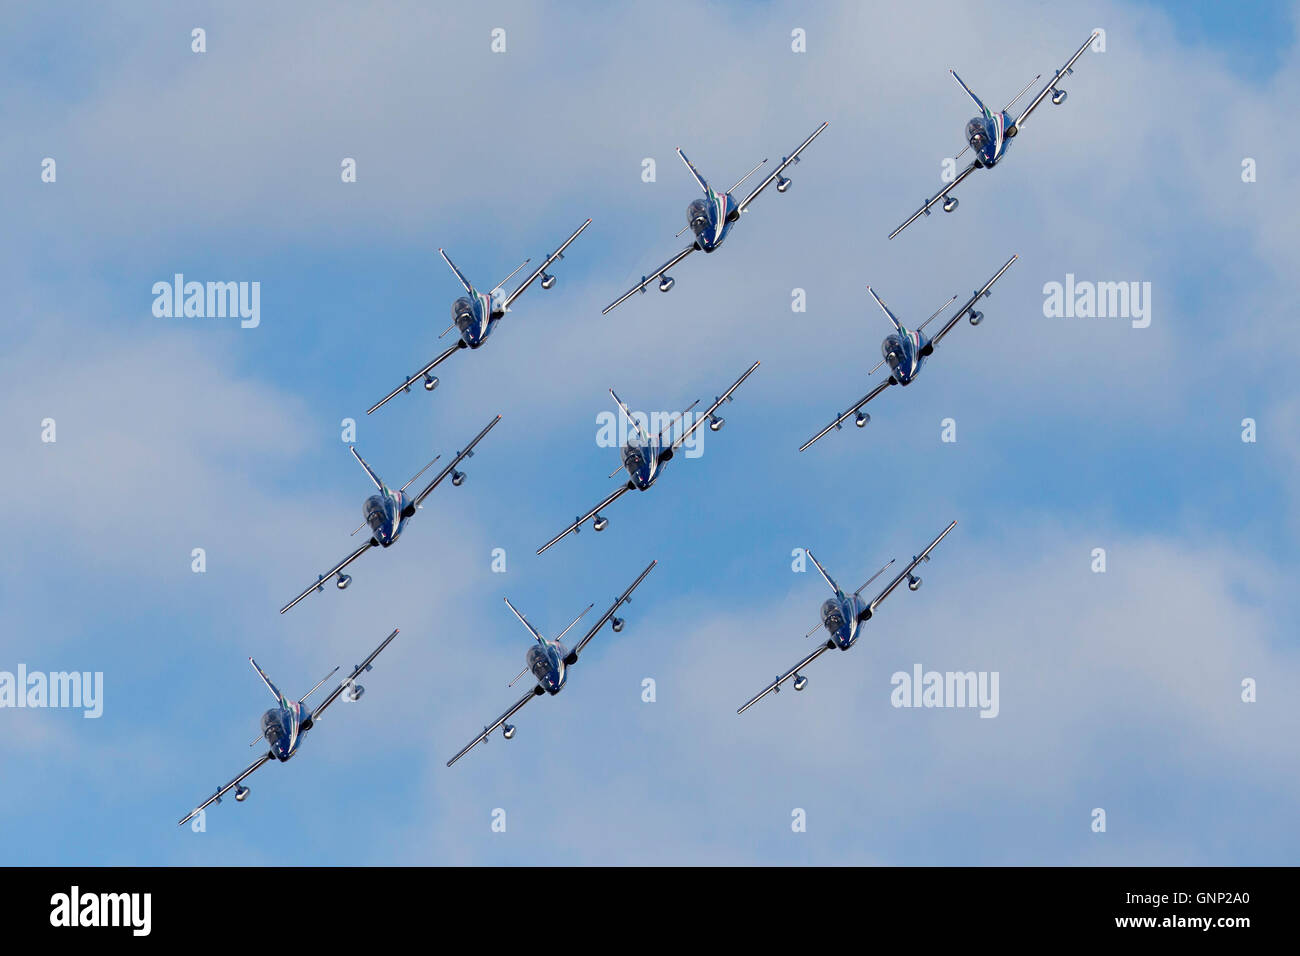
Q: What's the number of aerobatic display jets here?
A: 9